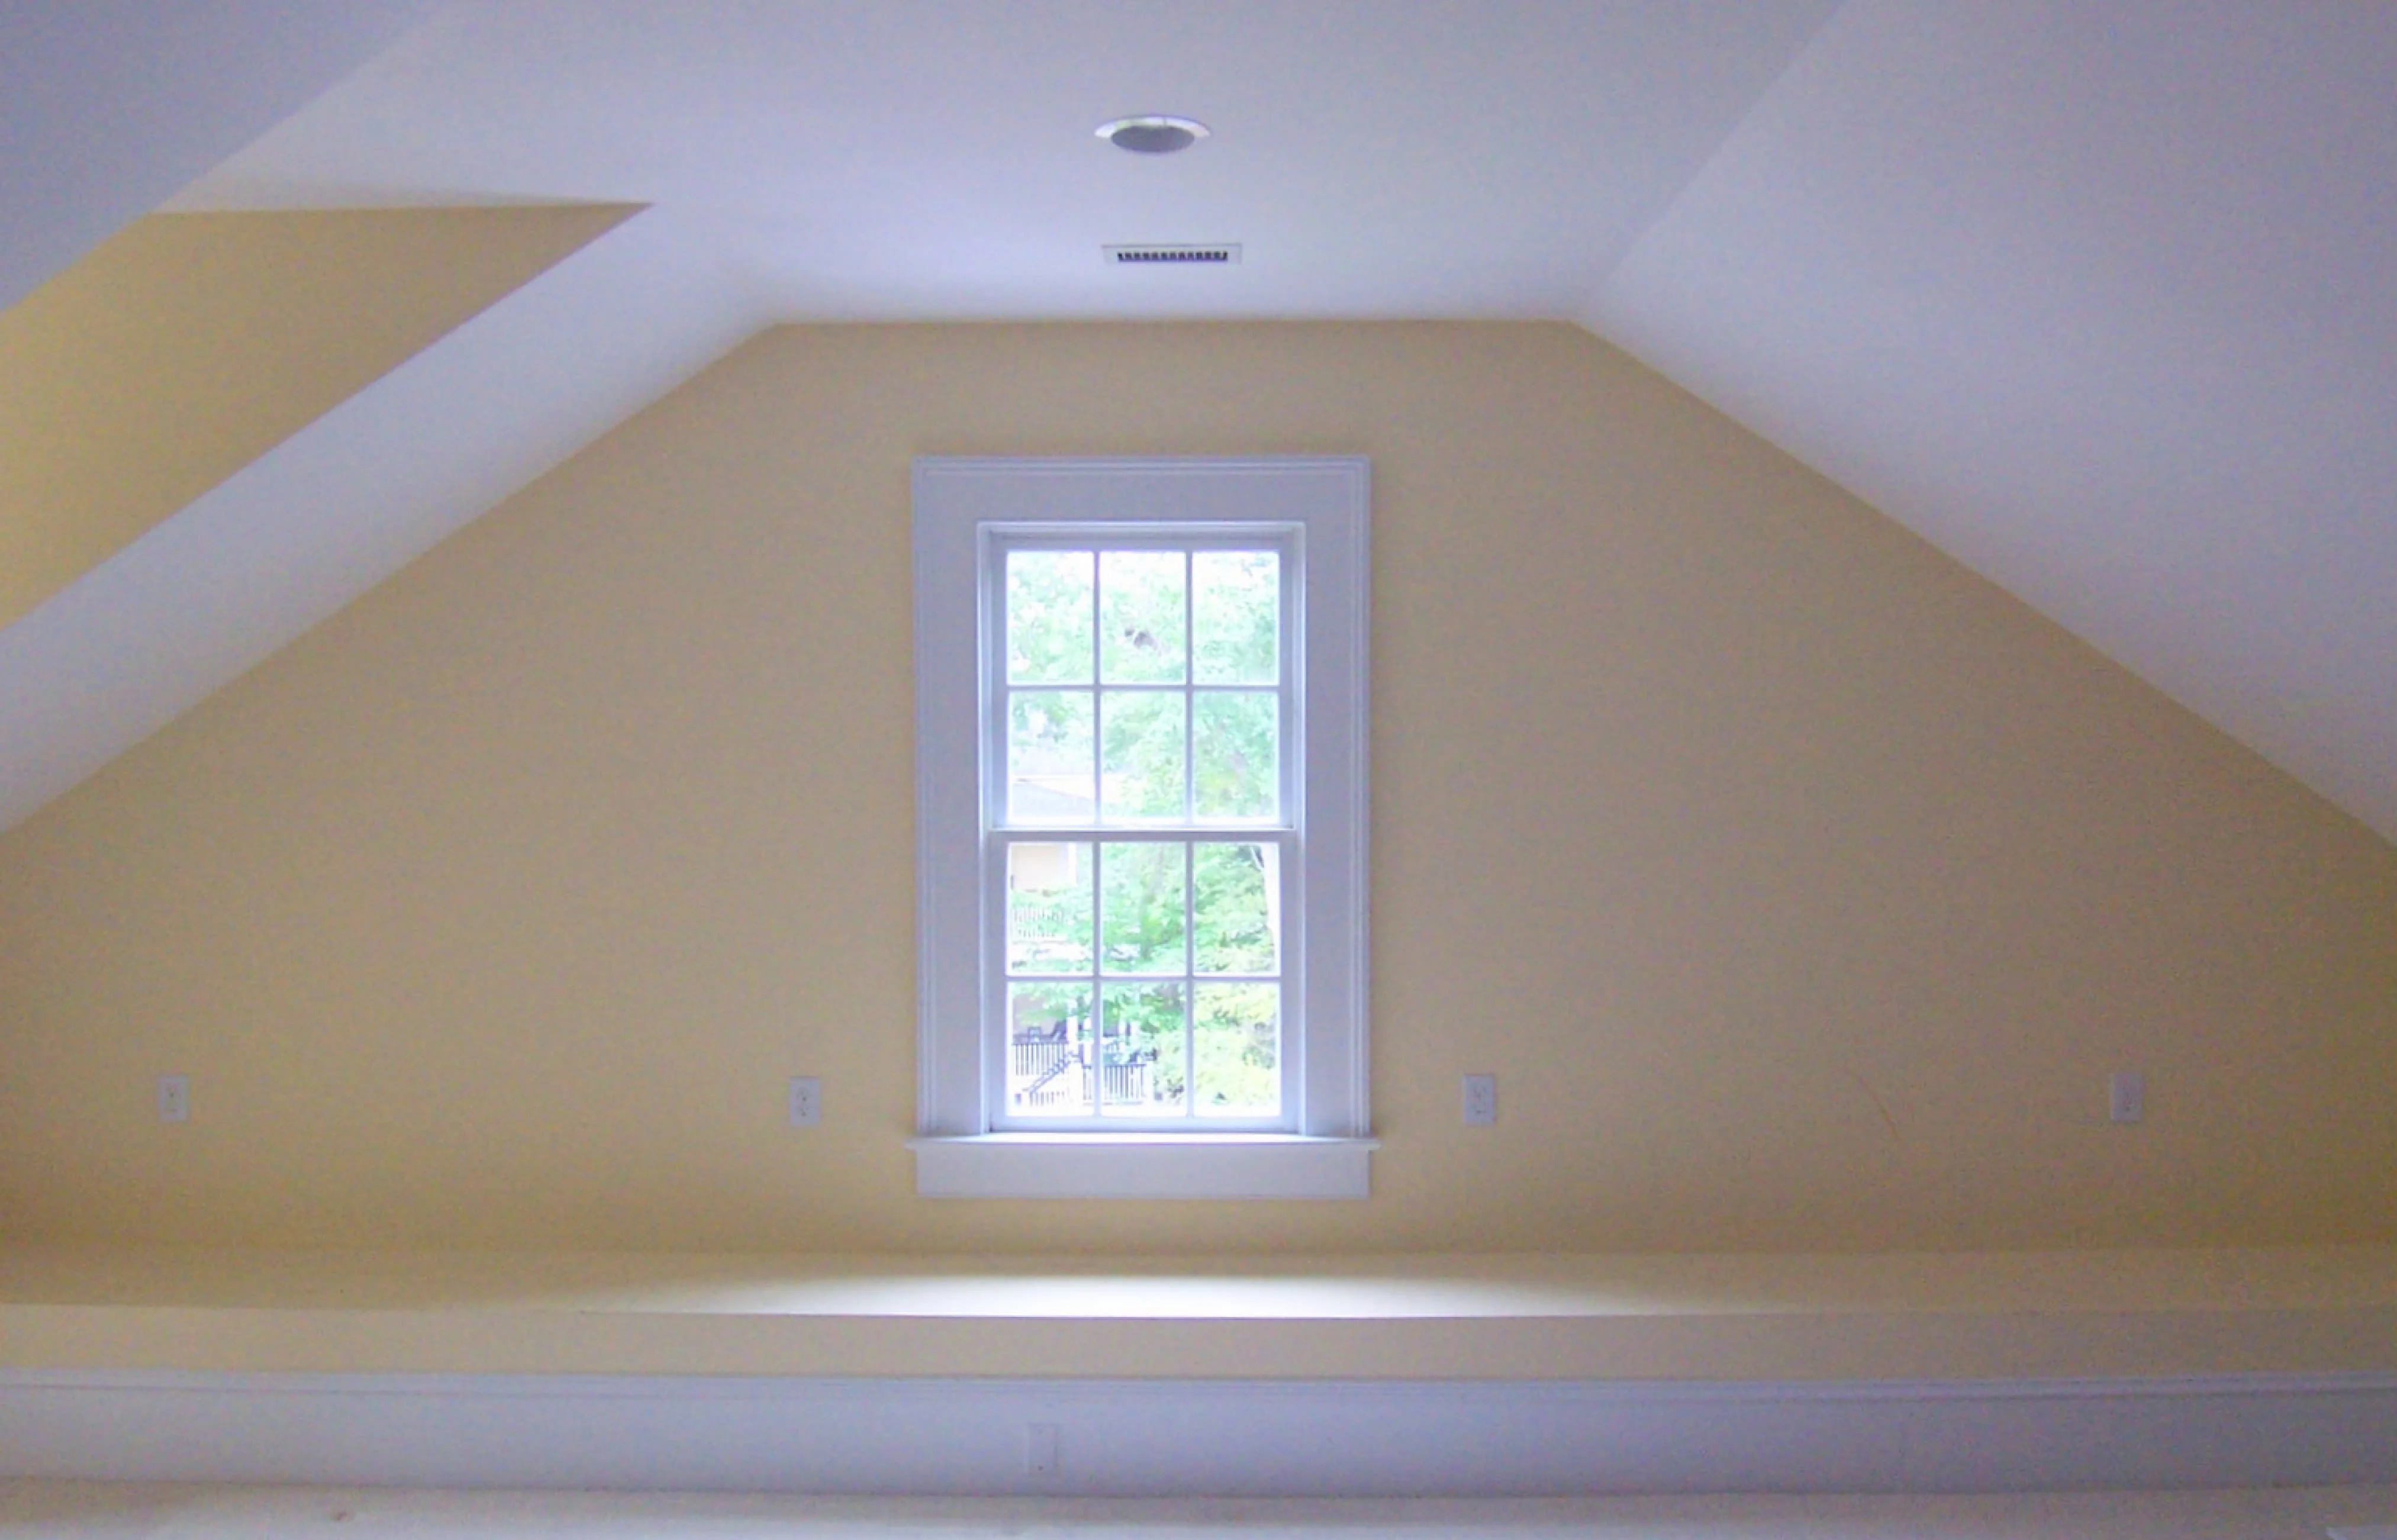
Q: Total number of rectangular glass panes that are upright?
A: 12